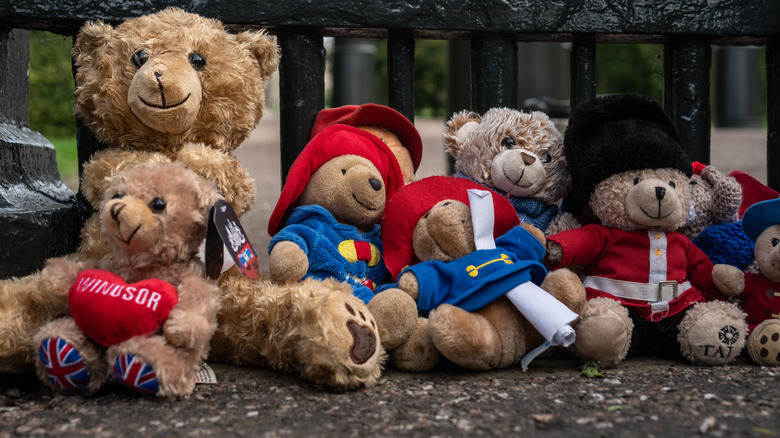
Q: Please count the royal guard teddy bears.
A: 1